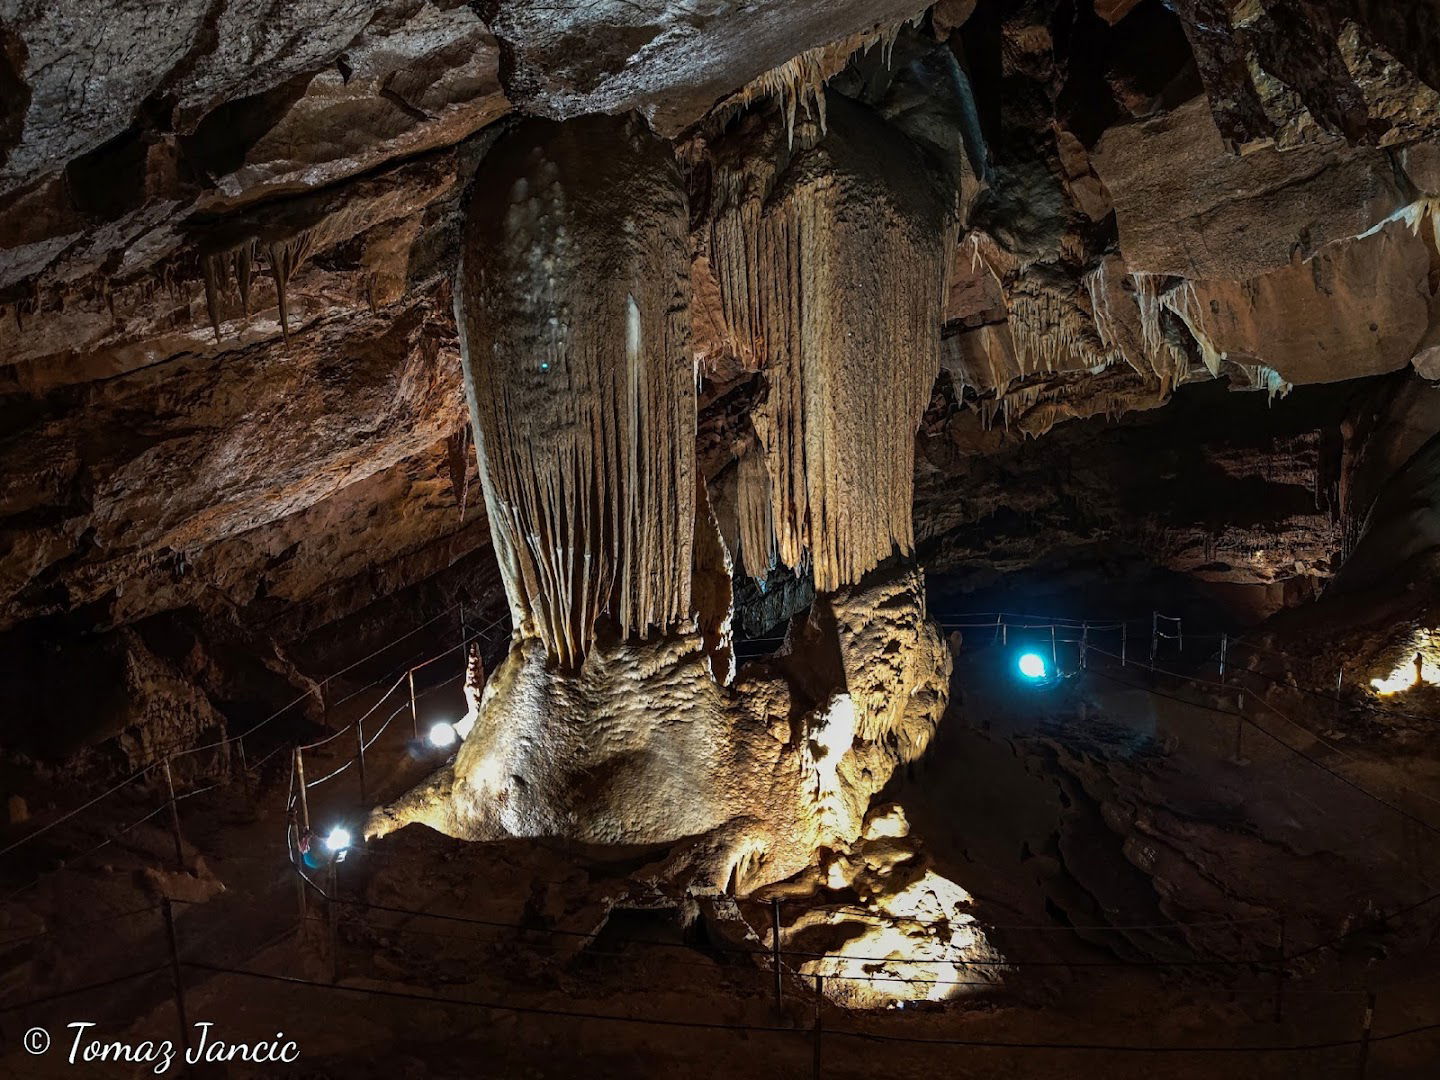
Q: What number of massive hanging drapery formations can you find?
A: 2